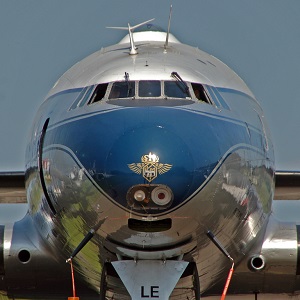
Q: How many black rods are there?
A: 2